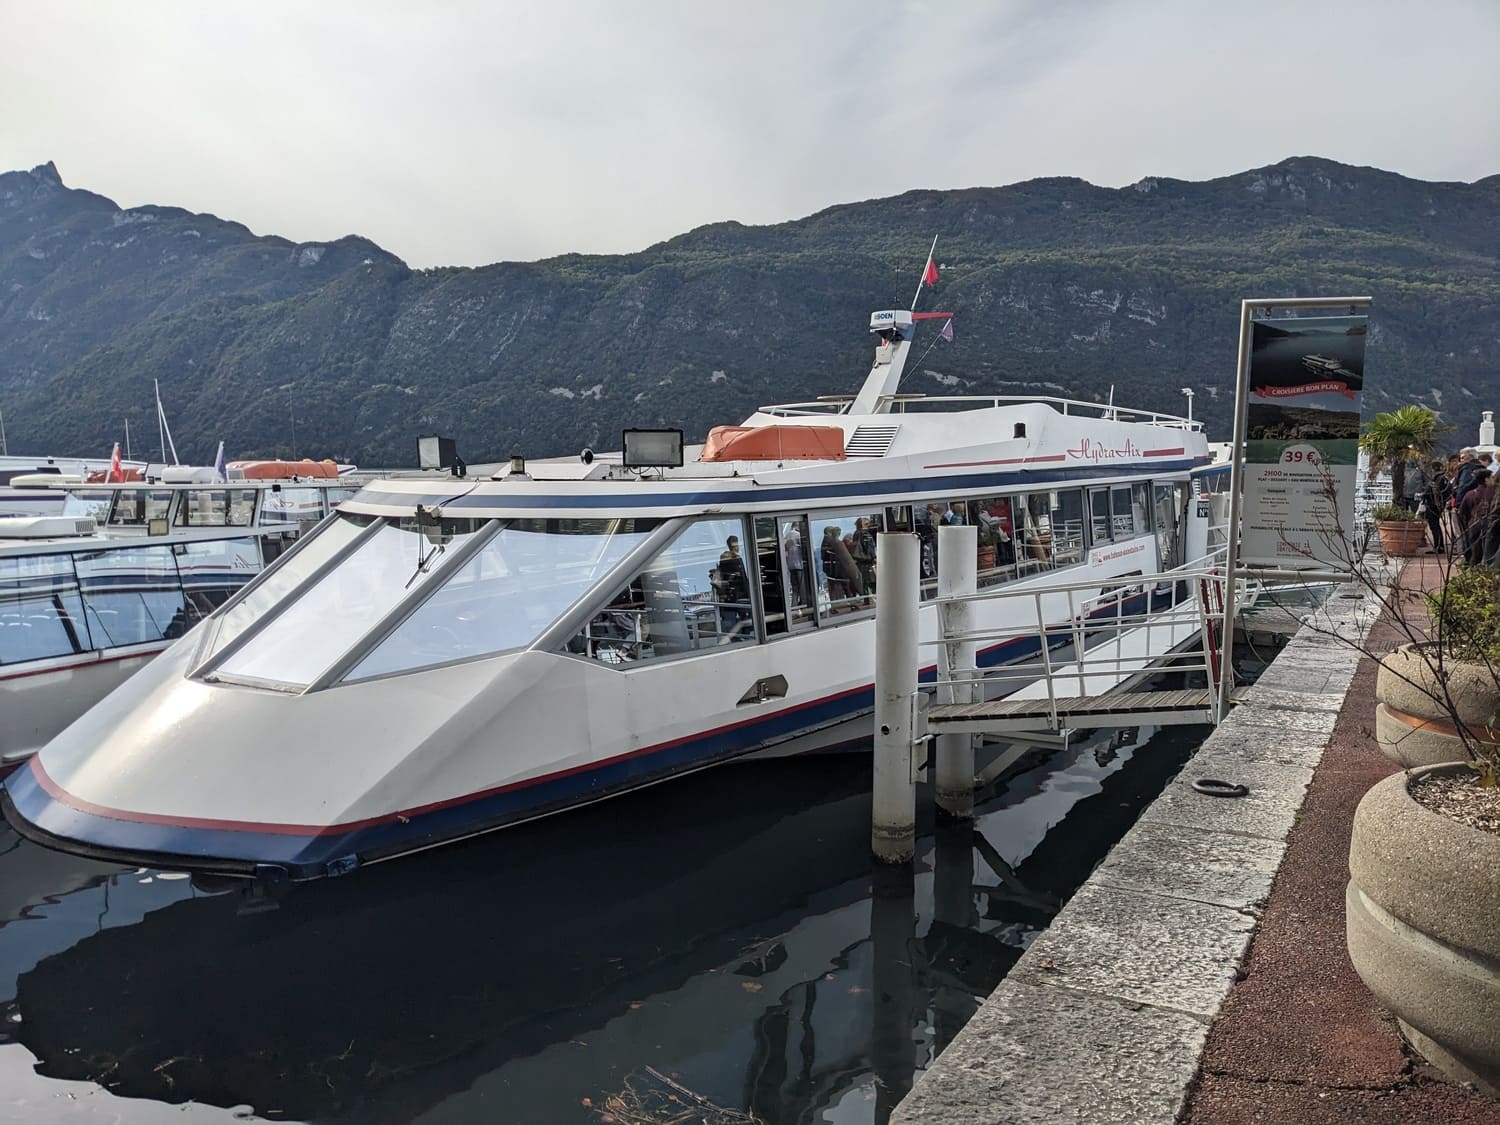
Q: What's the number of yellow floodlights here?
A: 1